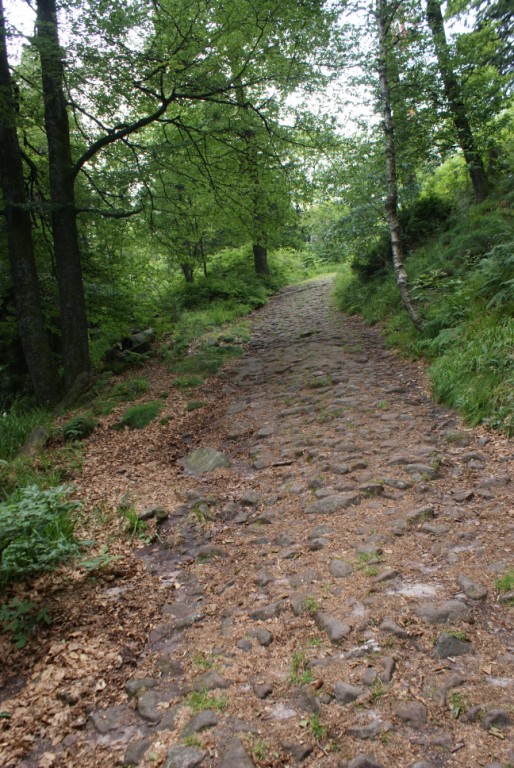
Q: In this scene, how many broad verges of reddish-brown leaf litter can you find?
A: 1